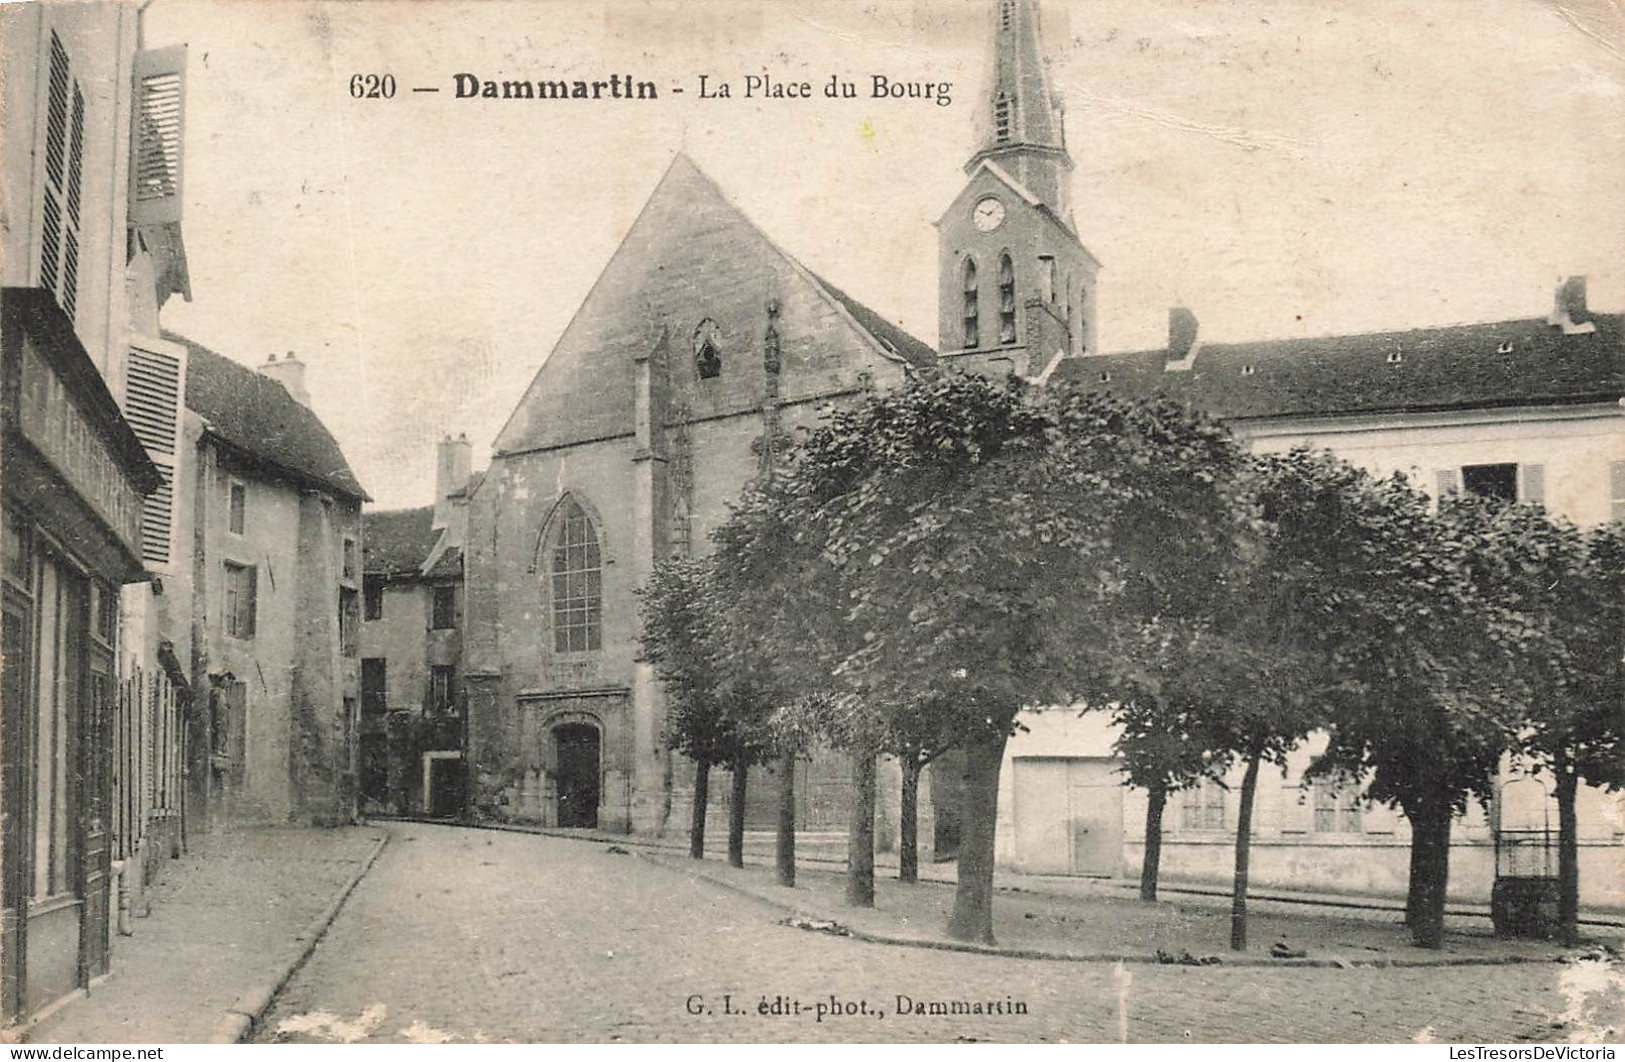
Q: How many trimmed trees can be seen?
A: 10